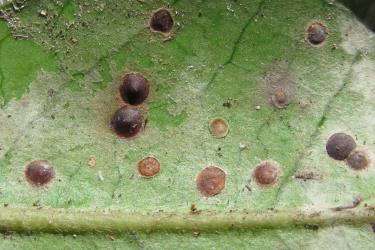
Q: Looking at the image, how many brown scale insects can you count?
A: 12